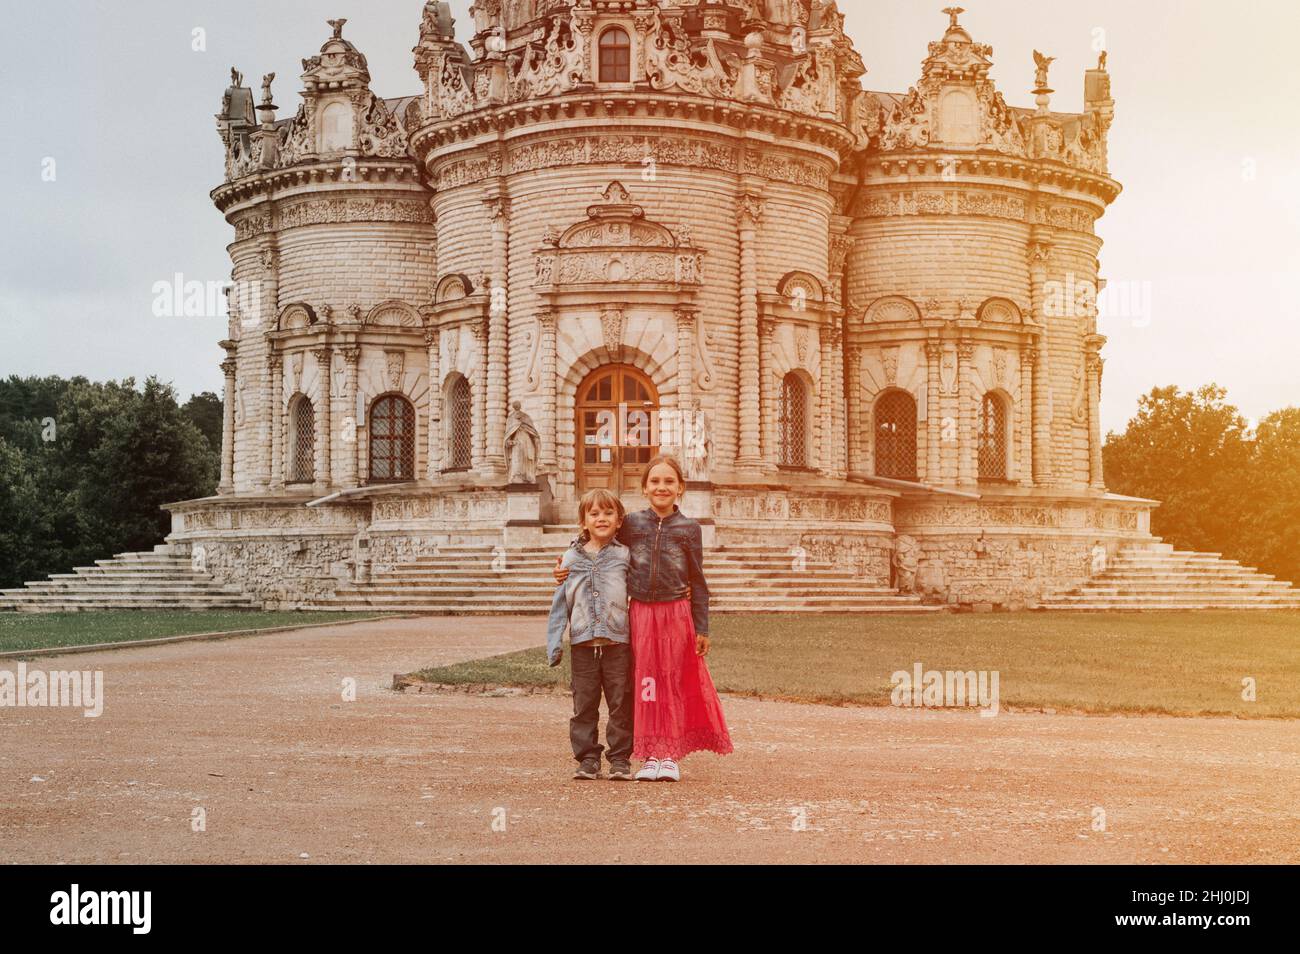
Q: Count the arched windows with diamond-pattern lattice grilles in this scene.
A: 6